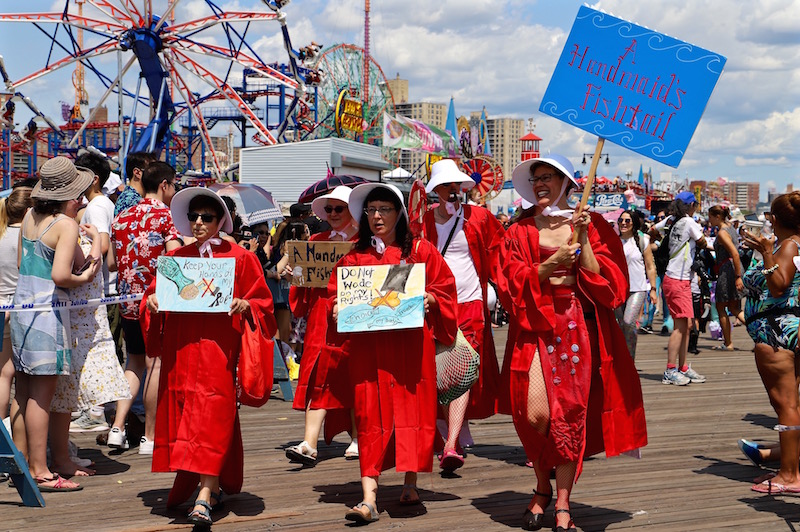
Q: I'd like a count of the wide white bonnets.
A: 5